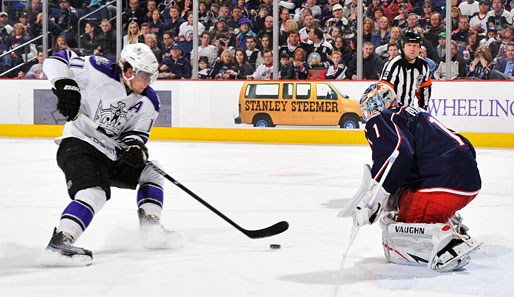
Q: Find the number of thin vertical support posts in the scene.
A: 6